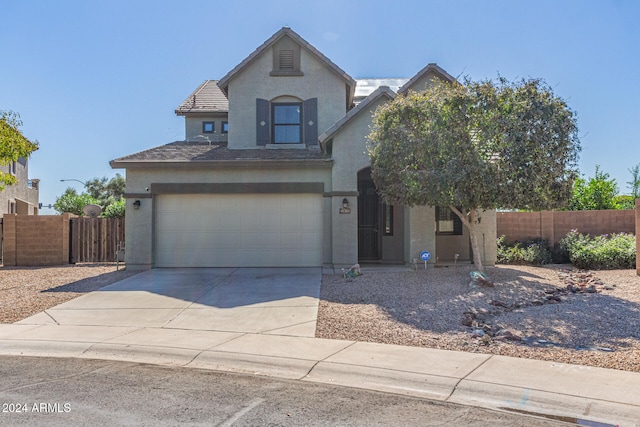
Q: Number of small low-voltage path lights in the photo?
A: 4